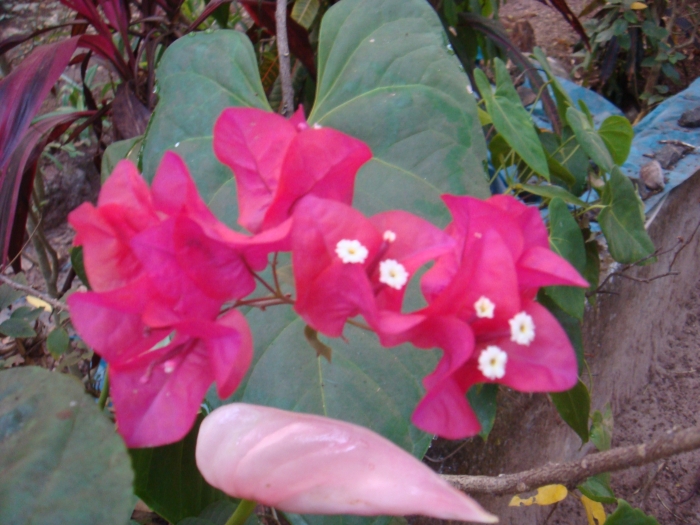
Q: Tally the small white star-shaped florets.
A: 5